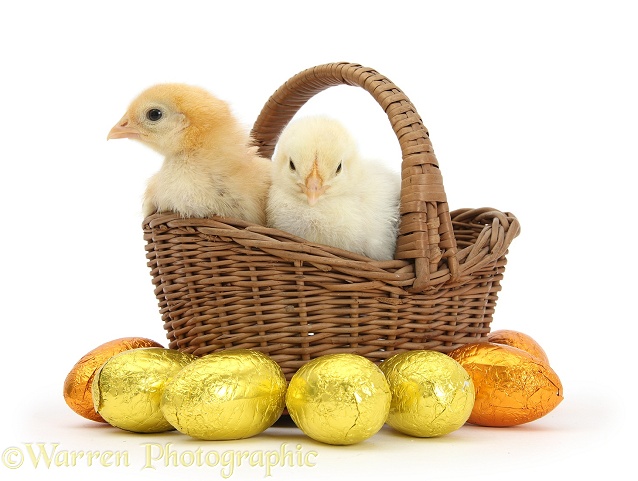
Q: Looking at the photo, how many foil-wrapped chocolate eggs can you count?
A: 7